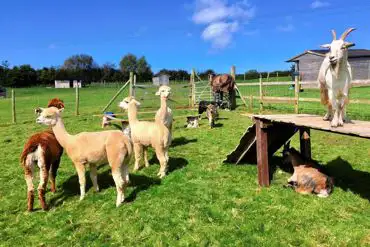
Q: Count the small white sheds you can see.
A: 2